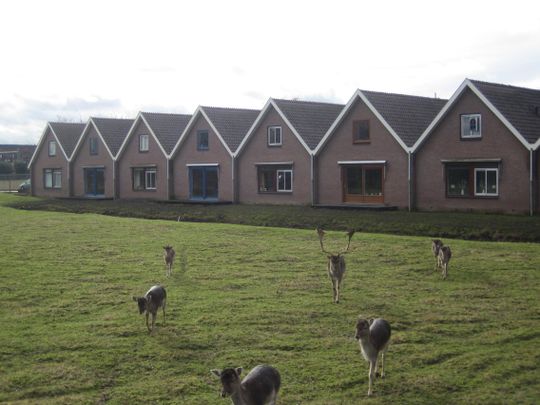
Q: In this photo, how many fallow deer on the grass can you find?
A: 7